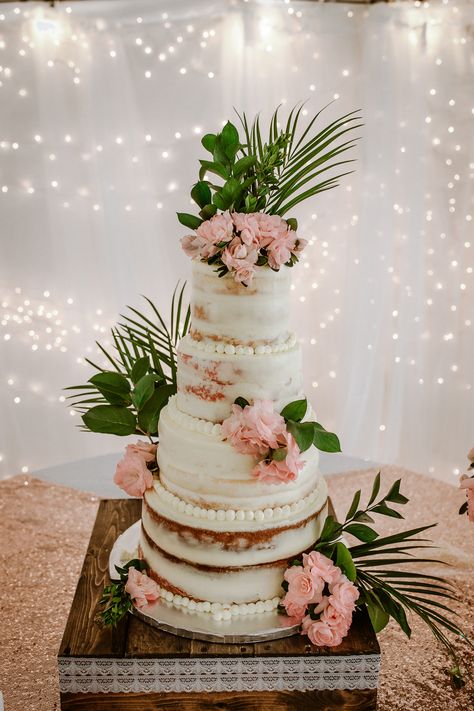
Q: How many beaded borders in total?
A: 4